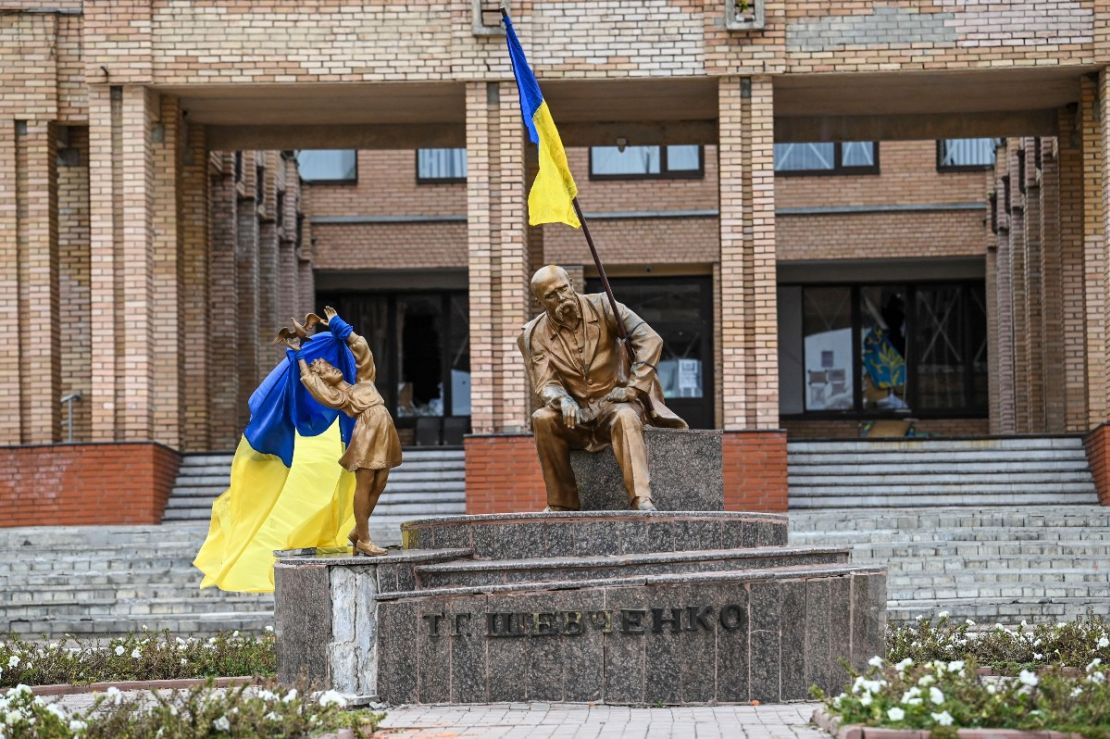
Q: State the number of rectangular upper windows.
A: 5